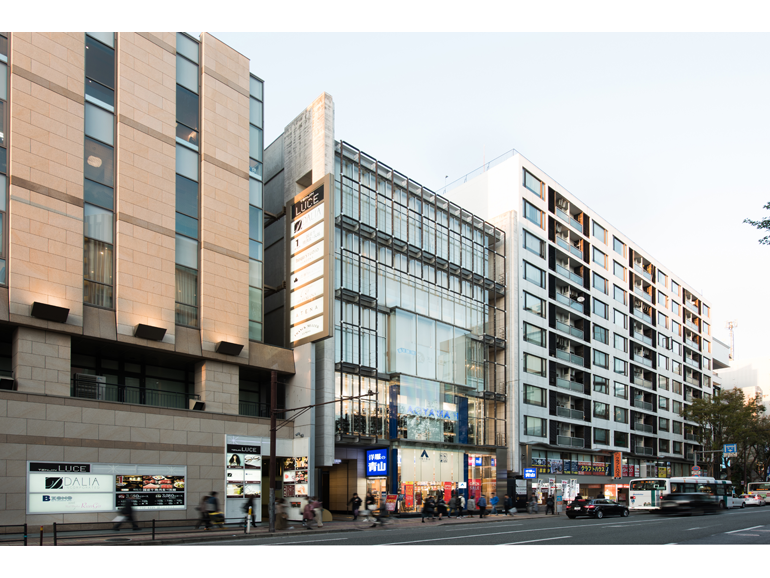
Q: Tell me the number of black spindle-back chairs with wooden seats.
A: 0